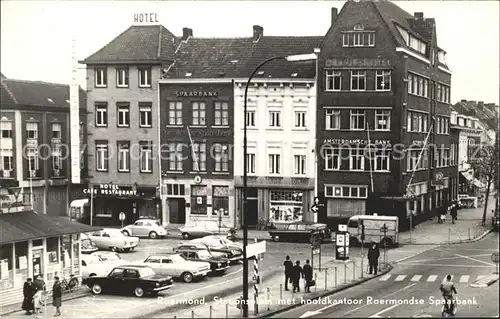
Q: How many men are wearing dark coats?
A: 4